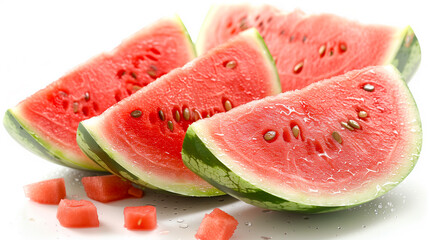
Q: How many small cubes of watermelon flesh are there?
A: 5